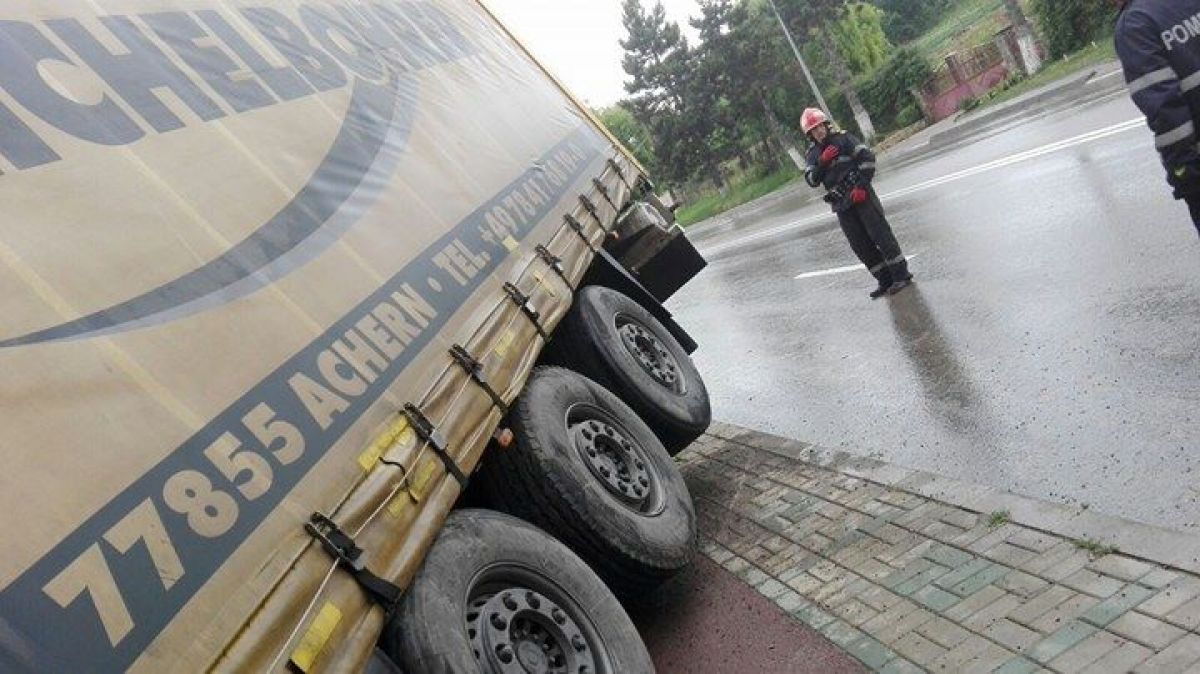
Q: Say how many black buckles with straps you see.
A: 9